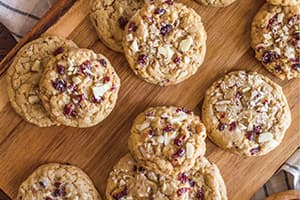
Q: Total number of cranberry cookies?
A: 11